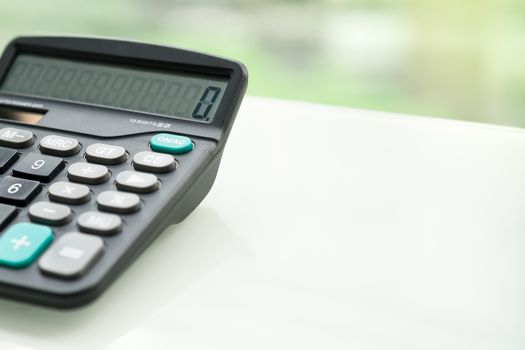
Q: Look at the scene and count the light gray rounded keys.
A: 11